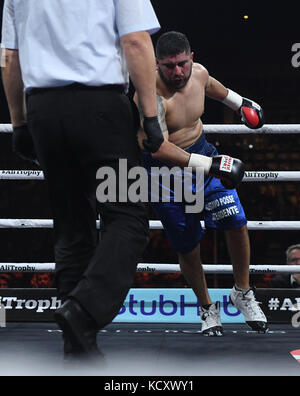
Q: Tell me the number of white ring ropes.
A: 4